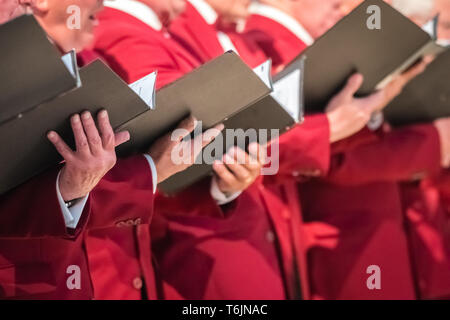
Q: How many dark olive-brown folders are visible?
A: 6